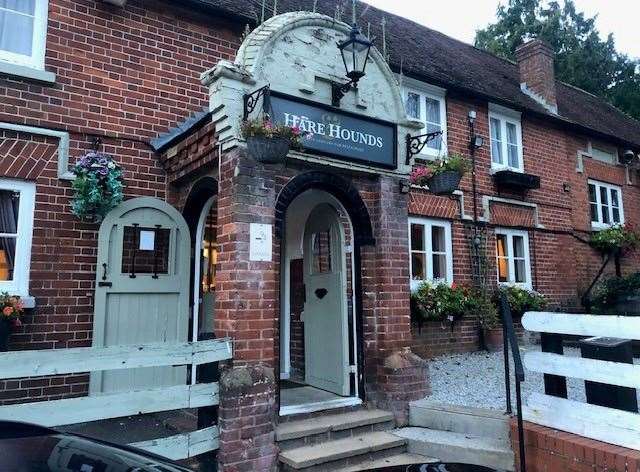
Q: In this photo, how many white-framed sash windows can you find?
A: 7